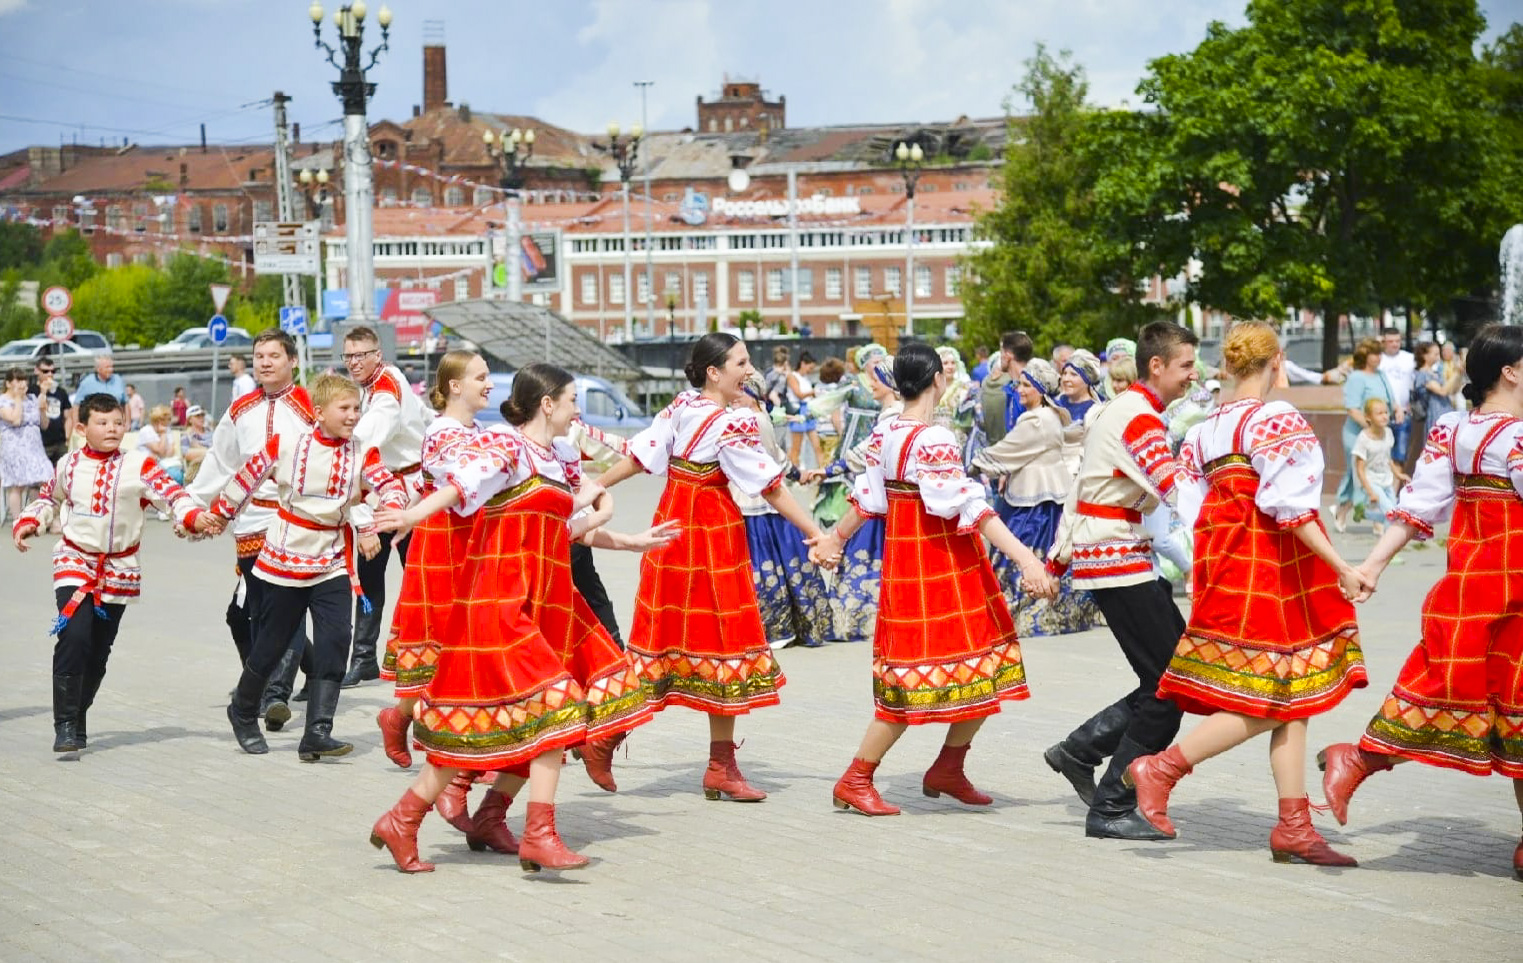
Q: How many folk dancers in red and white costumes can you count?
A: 11